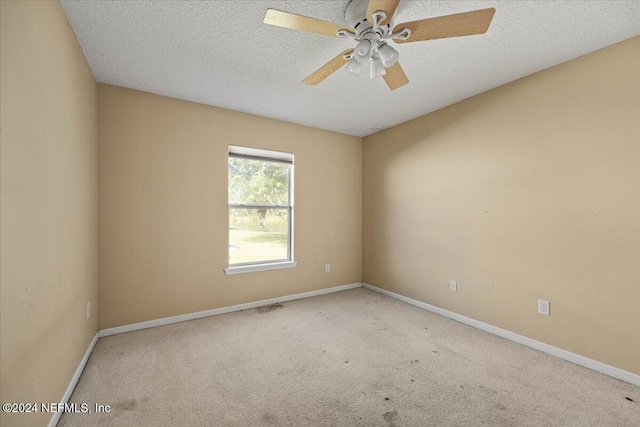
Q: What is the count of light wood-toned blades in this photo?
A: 5